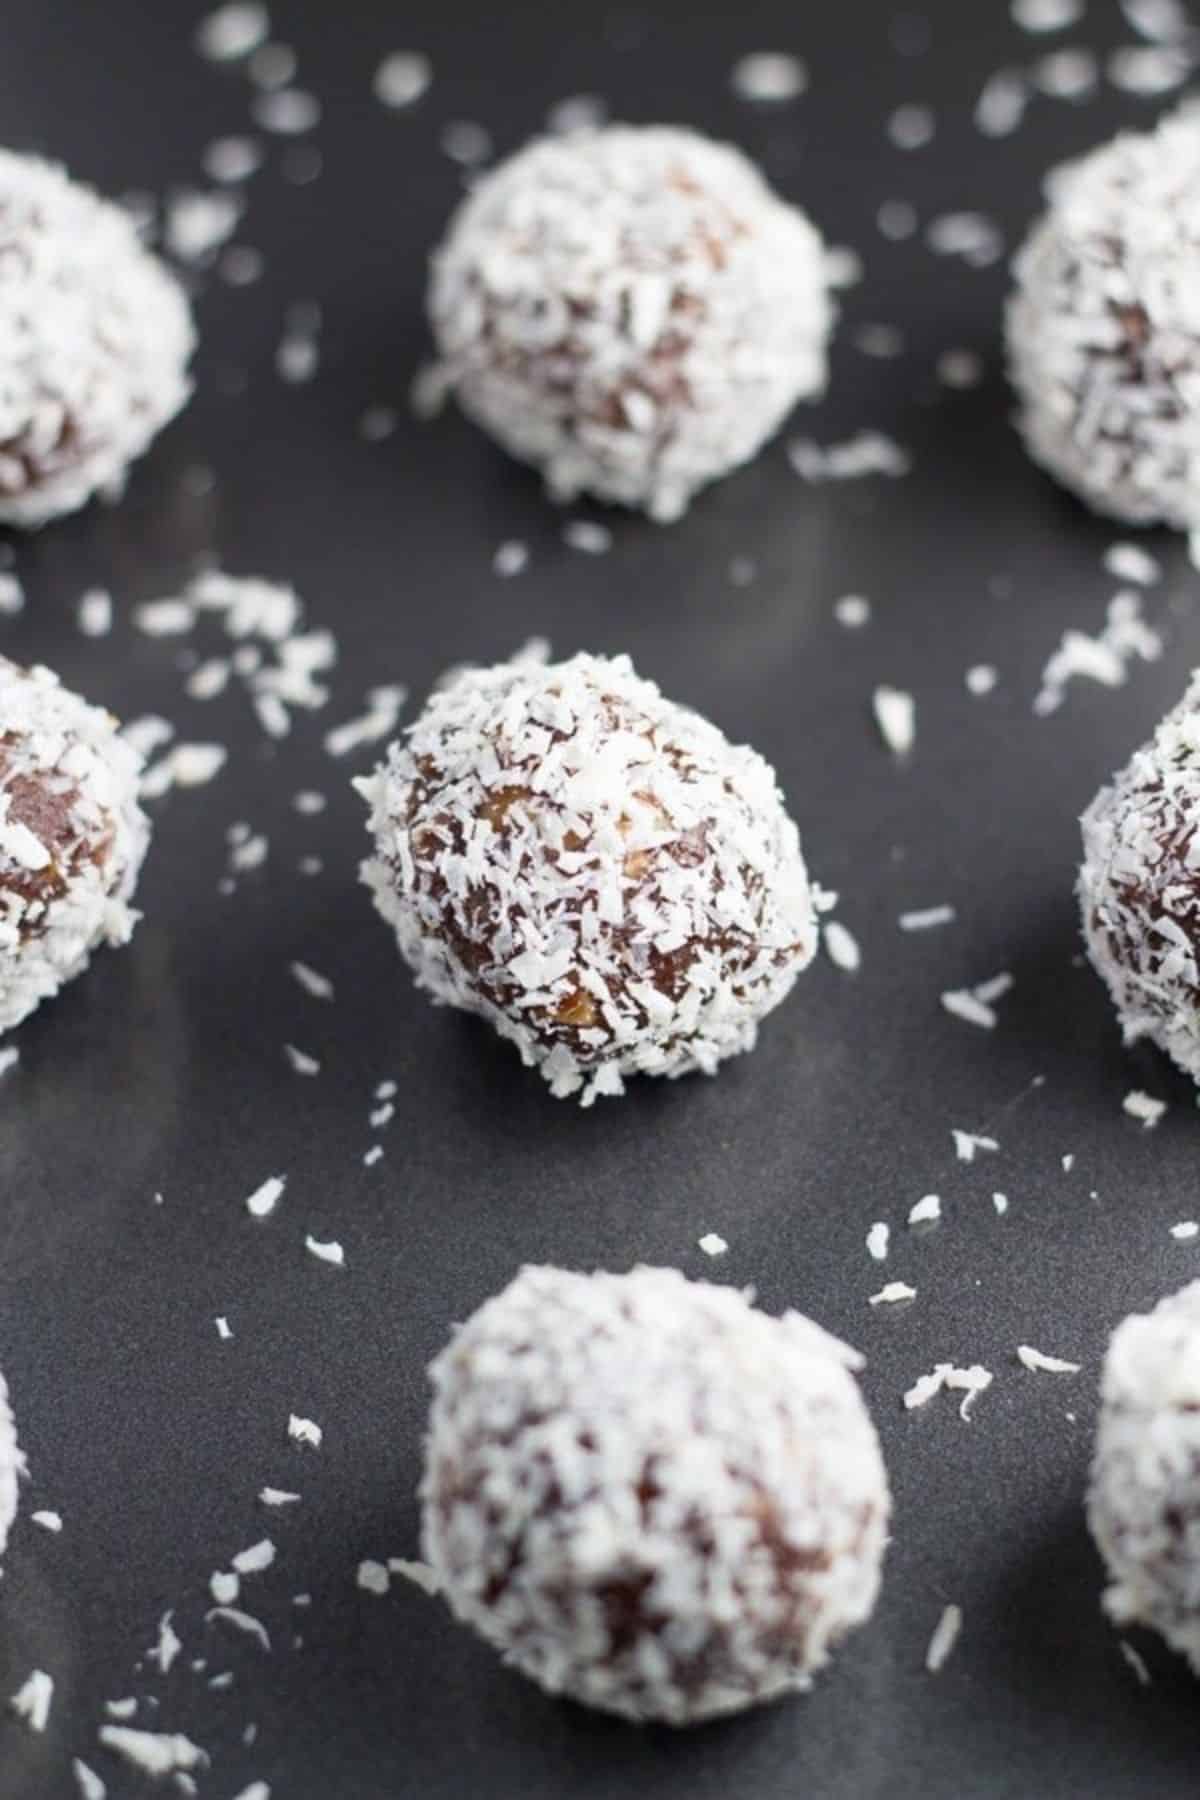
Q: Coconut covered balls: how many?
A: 9